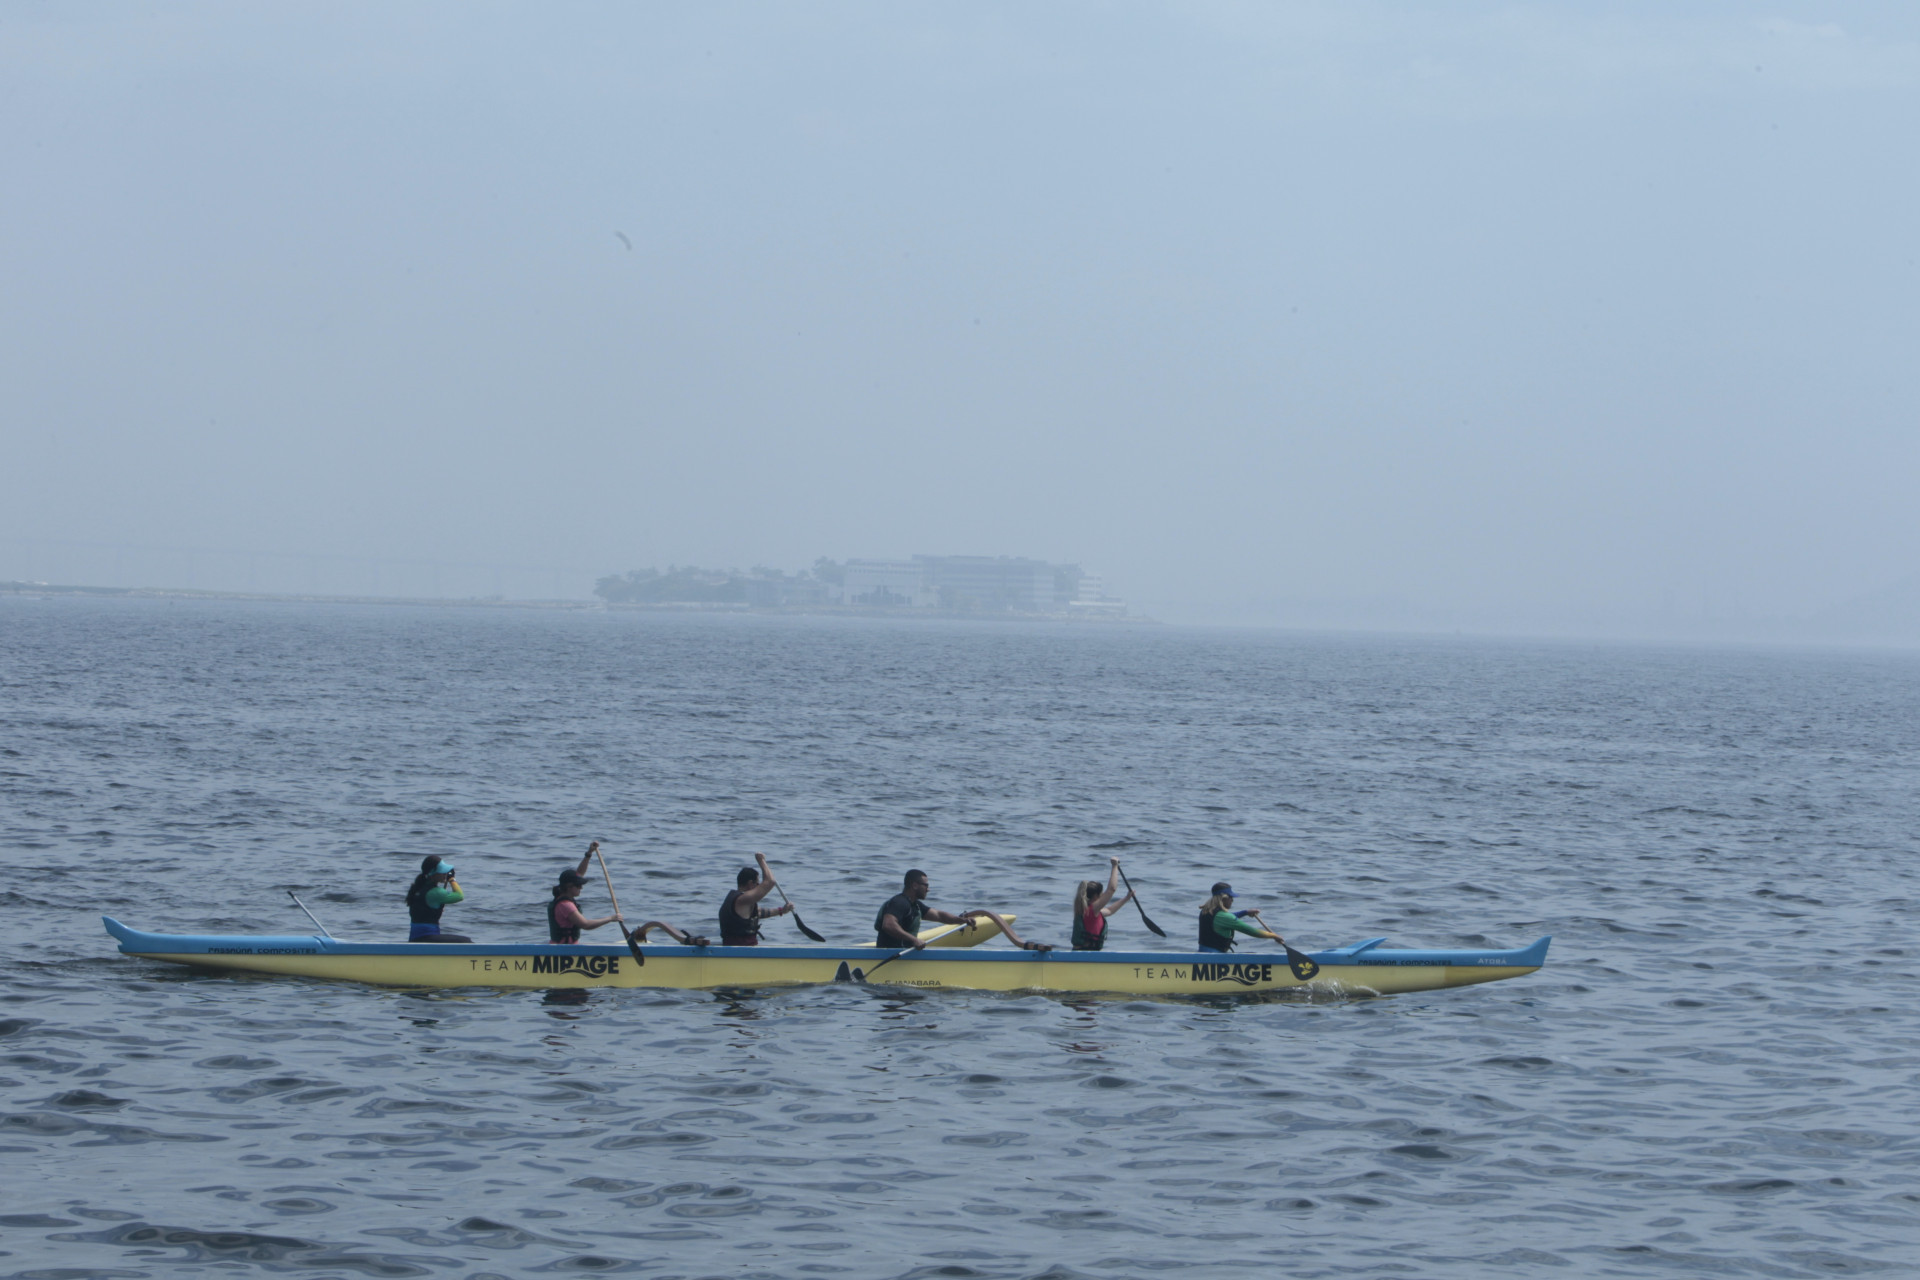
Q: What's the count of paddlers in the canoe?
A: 6